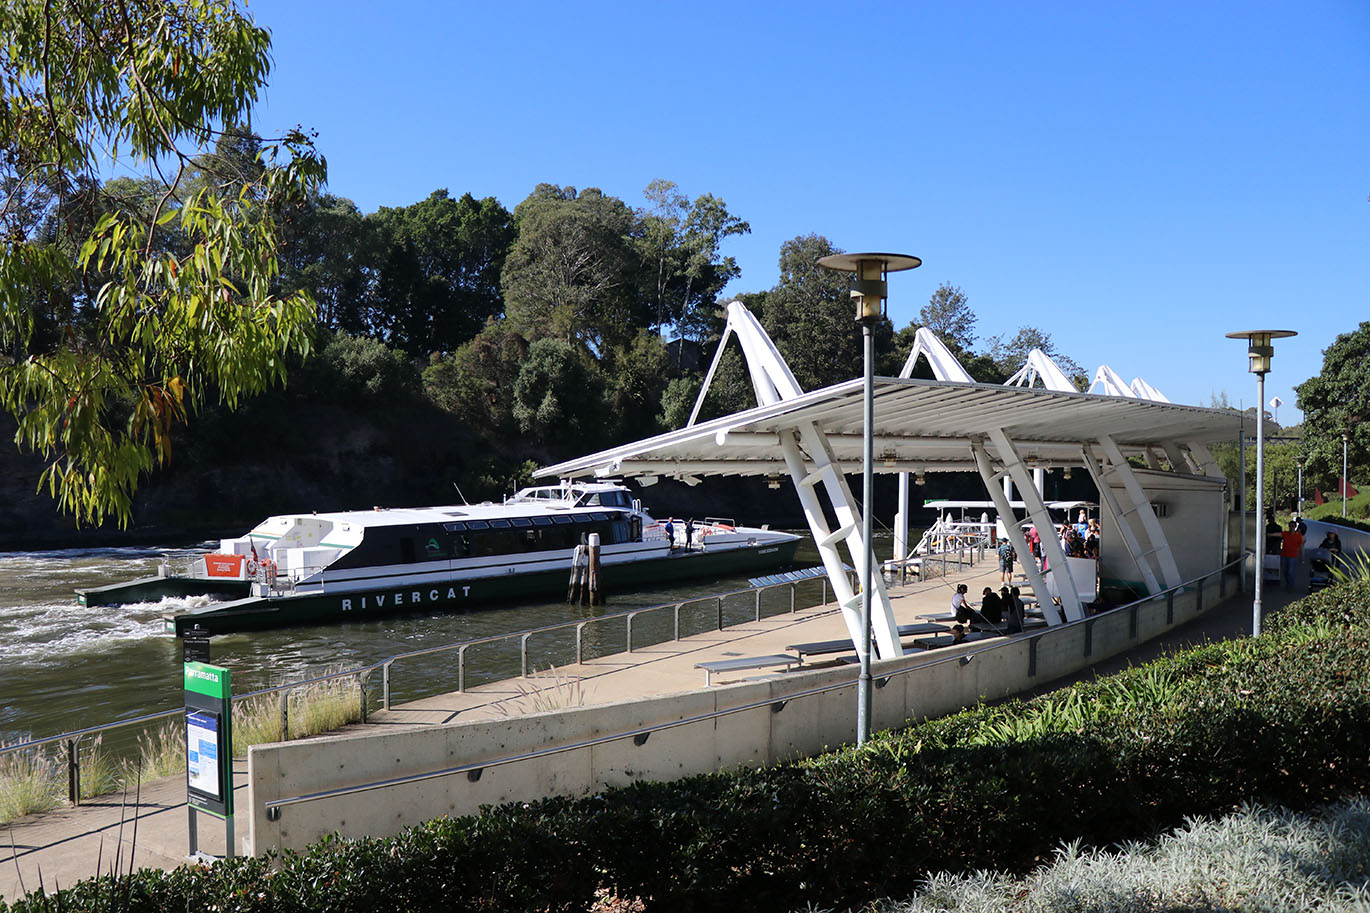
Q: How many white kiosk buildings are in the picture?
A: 1